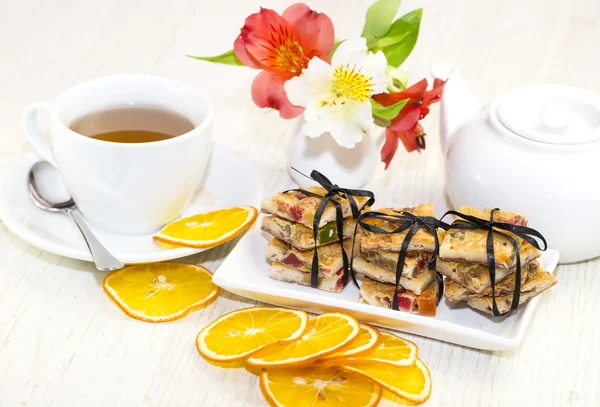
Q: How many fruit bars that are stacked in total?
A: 12